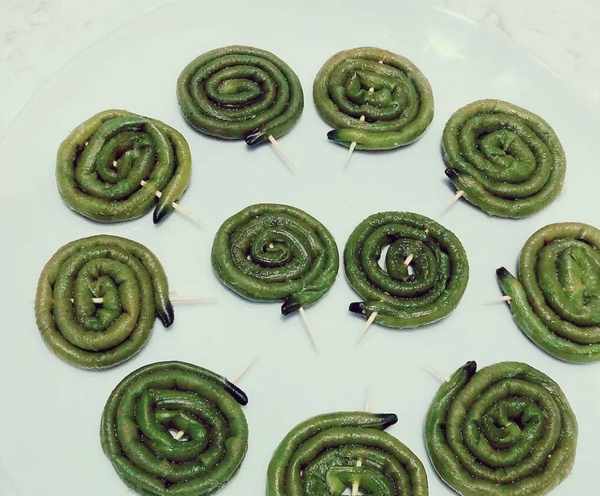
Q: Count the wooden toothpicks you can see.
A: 11